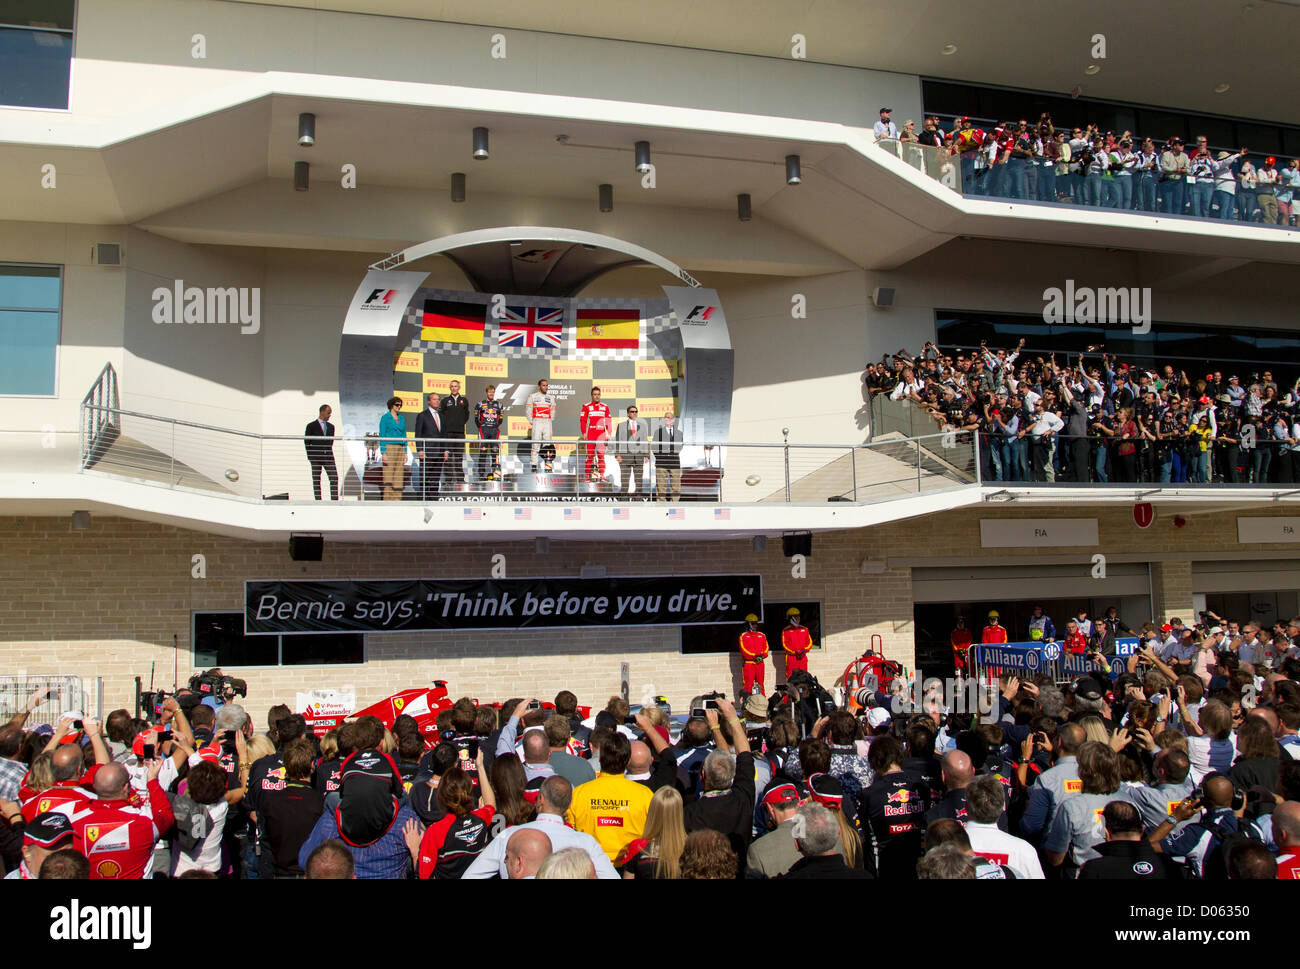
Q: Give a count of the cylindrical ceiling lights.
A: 8